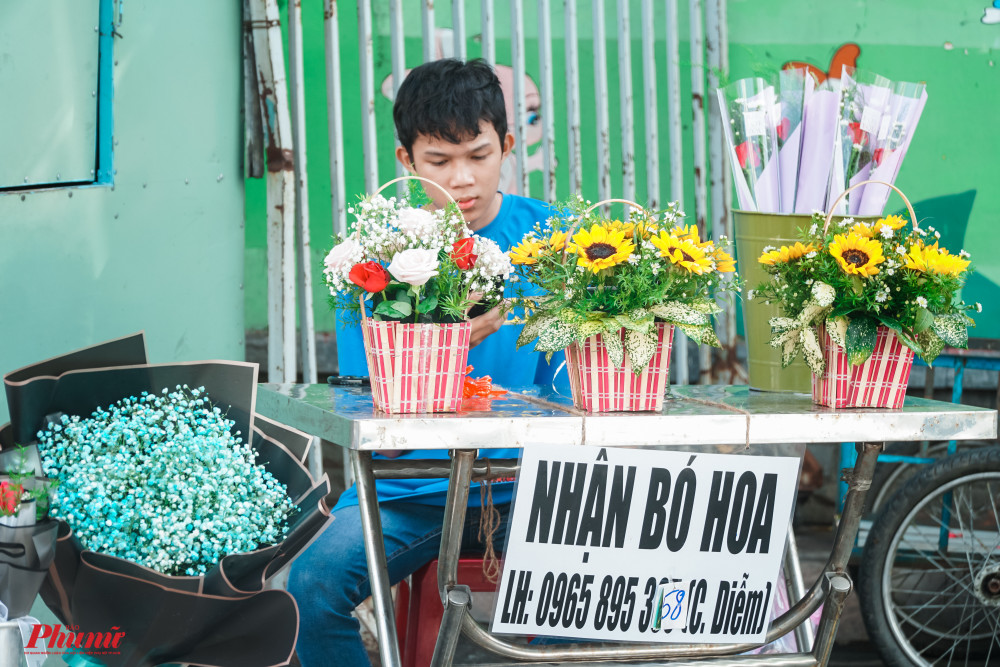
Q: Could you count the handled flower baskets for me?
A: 3